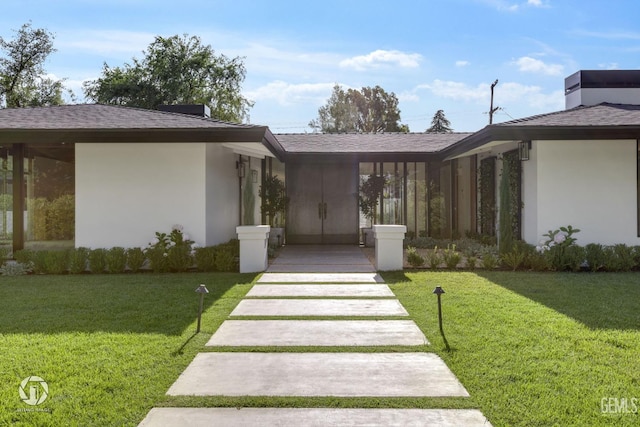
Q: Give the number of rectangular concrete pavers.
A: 6